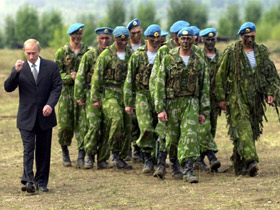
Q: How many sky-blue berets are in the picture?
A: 11